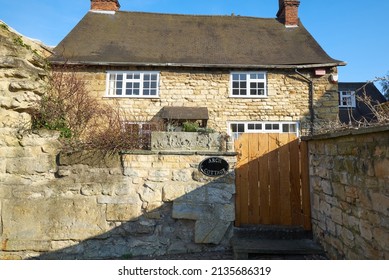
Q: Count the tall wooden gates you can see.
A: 1